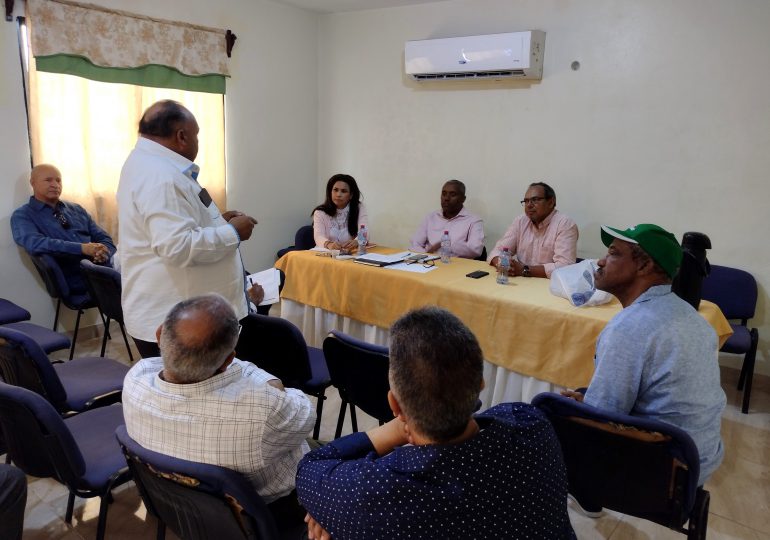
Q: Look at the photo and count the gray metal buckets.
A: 0